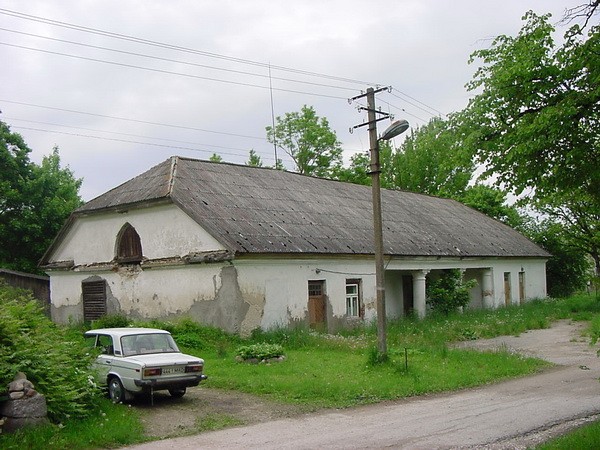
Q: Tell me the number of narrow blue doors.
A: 0